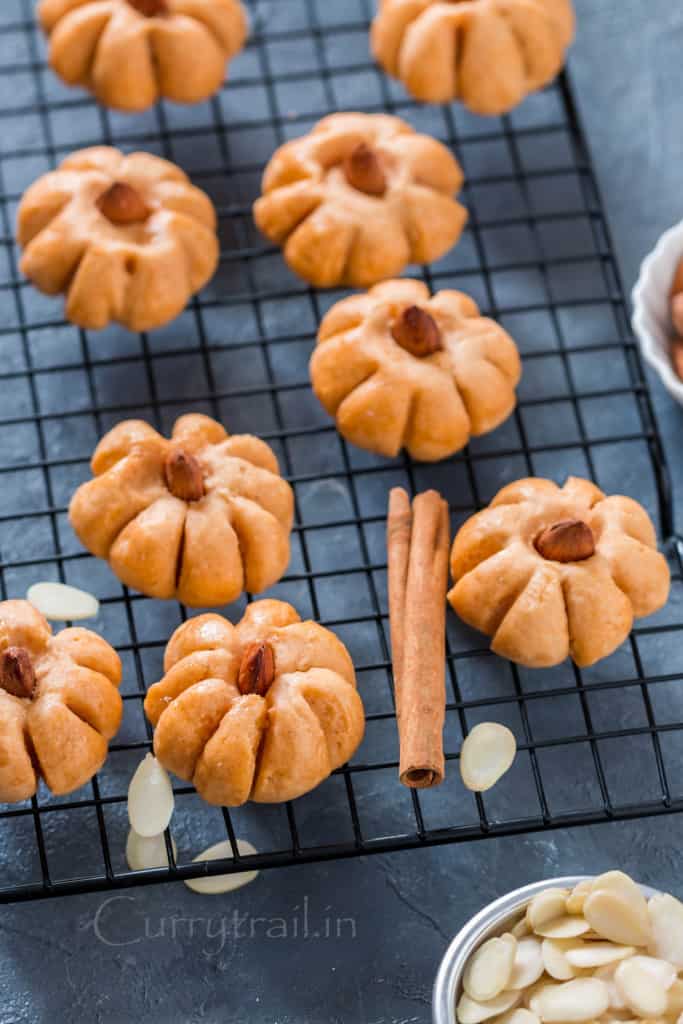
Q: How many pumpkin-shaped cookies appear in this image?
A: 9